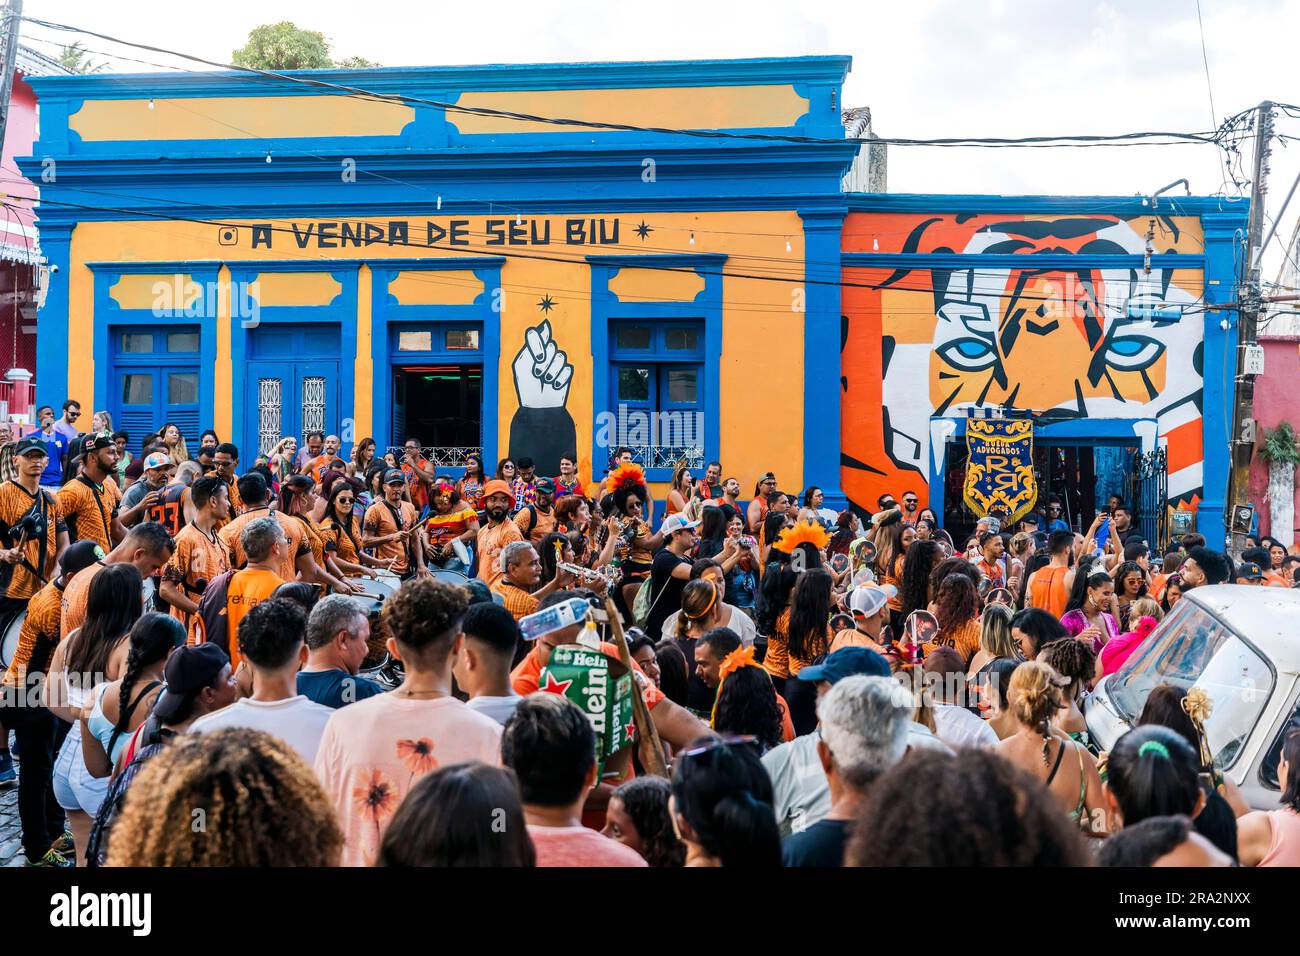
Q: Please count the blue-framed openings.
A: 5